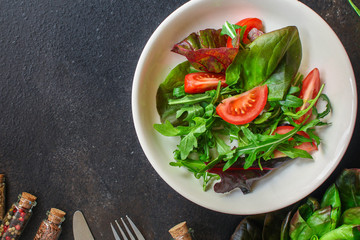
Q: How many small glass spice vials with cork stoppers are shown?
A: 4